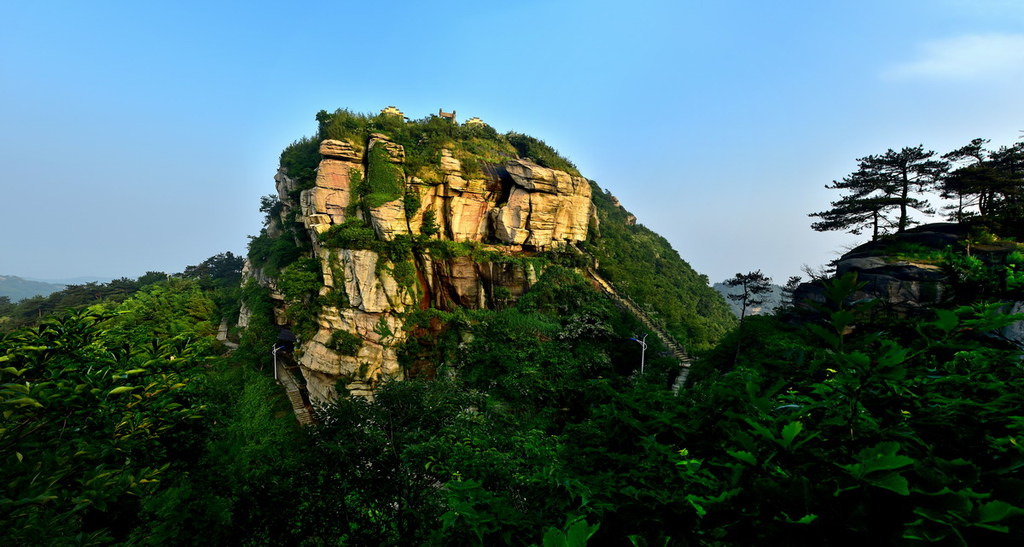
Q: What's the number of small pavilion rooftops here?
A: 3